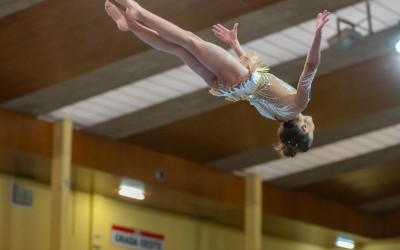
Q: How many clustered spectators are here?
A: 0